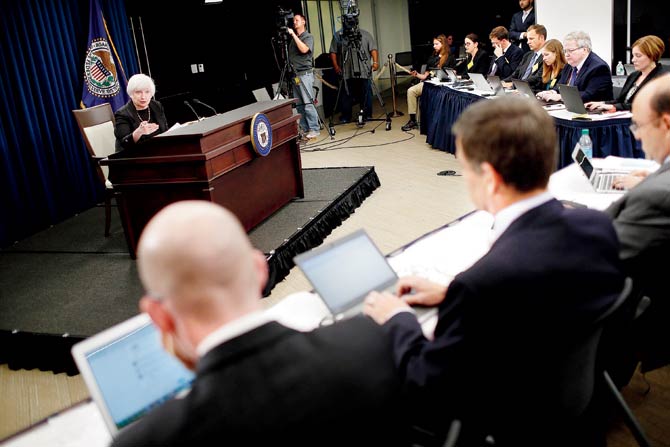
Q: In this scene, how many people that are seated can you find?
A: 11